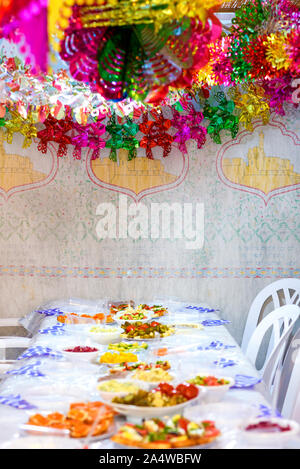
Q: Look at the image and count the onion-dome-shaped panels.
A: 3